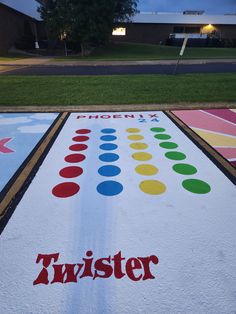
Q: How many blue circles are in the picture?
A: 6